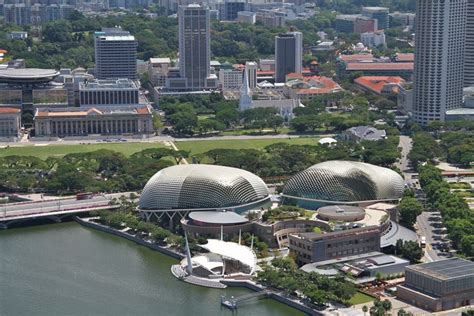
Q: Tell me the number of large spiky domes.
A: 2